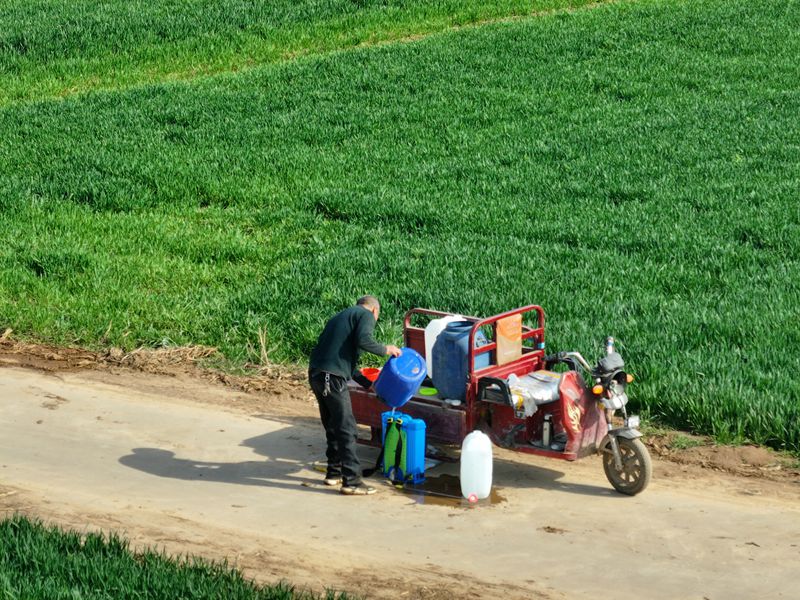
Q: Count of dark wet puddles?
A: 1